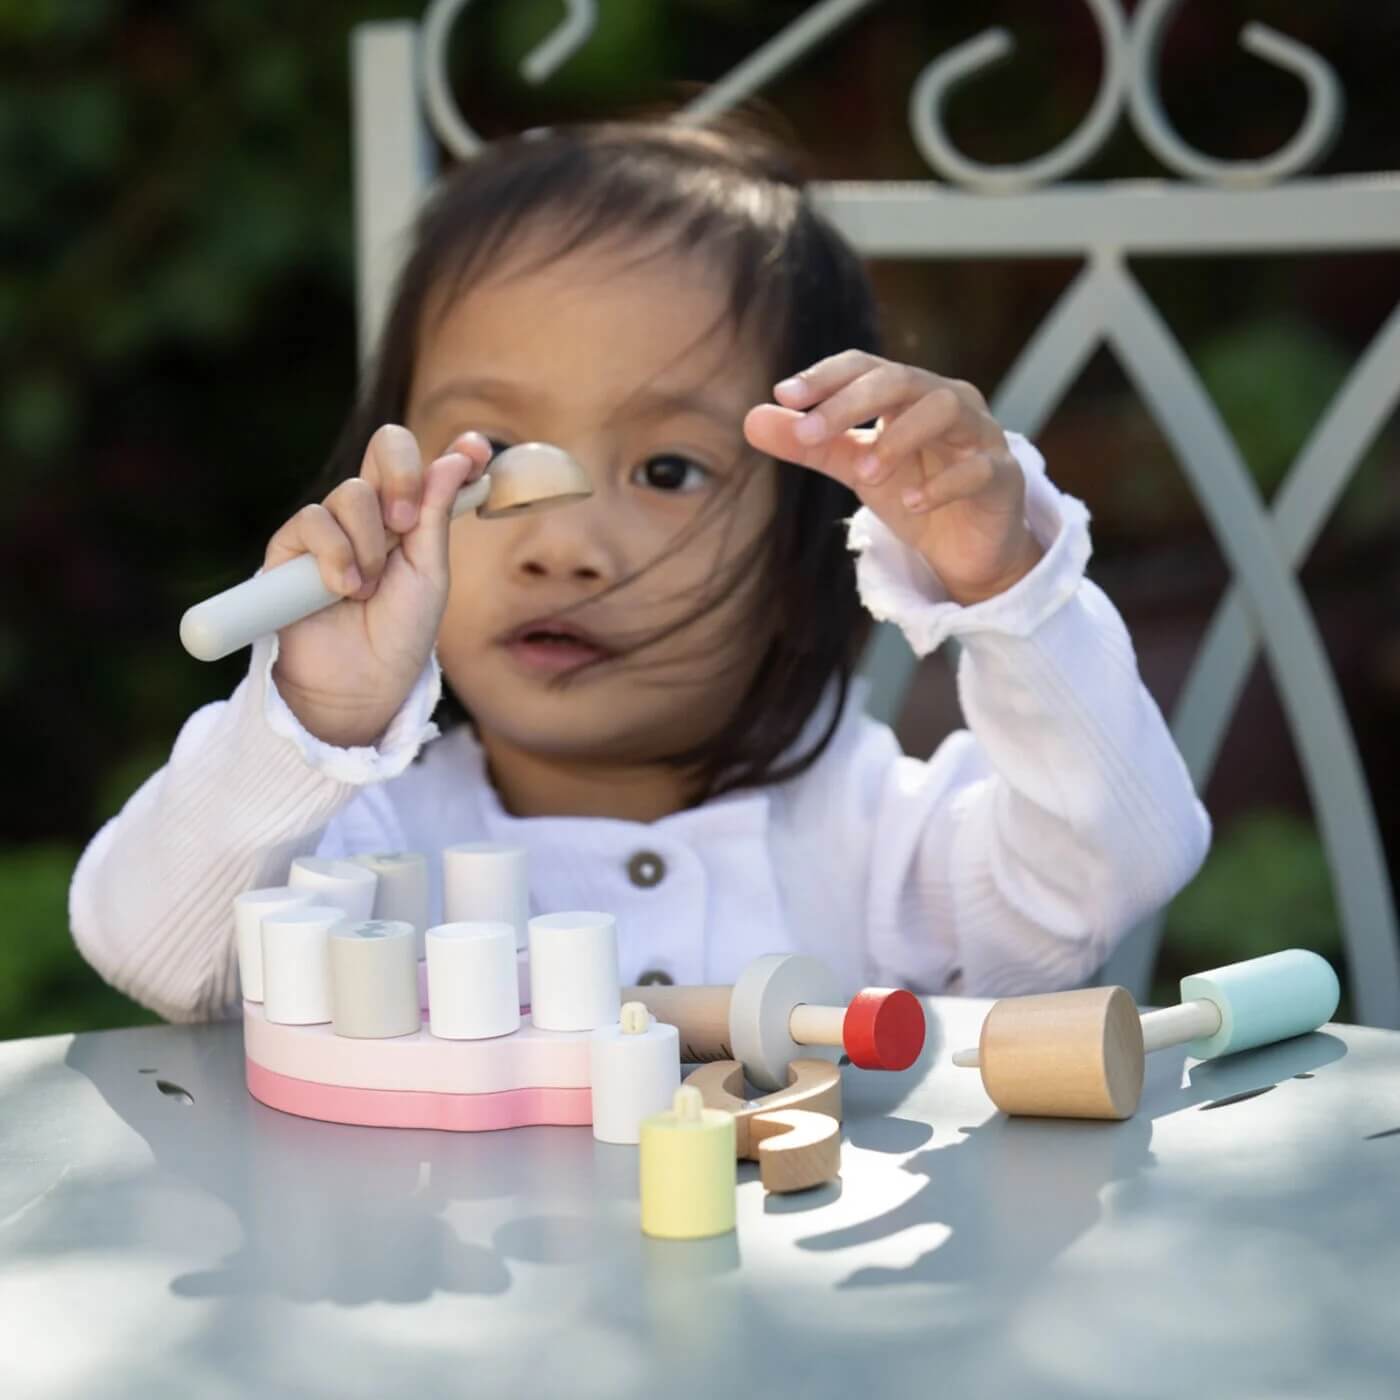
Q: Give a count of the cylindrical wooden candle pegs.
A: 10